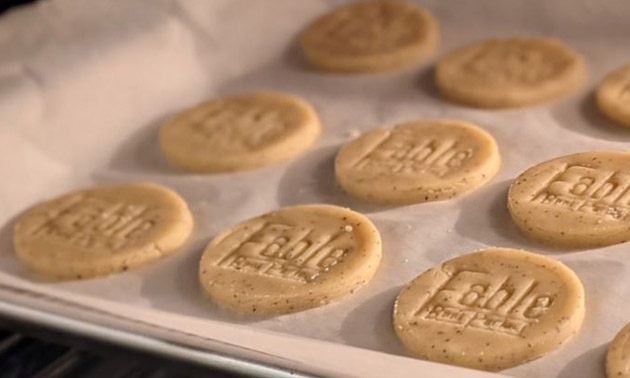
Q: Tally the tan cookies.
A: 10